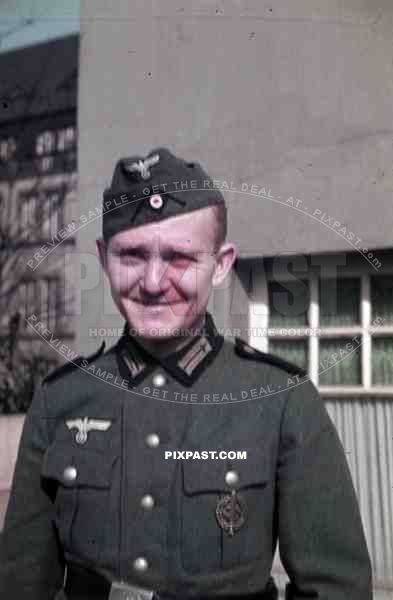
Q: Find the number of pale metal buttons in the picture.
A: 6